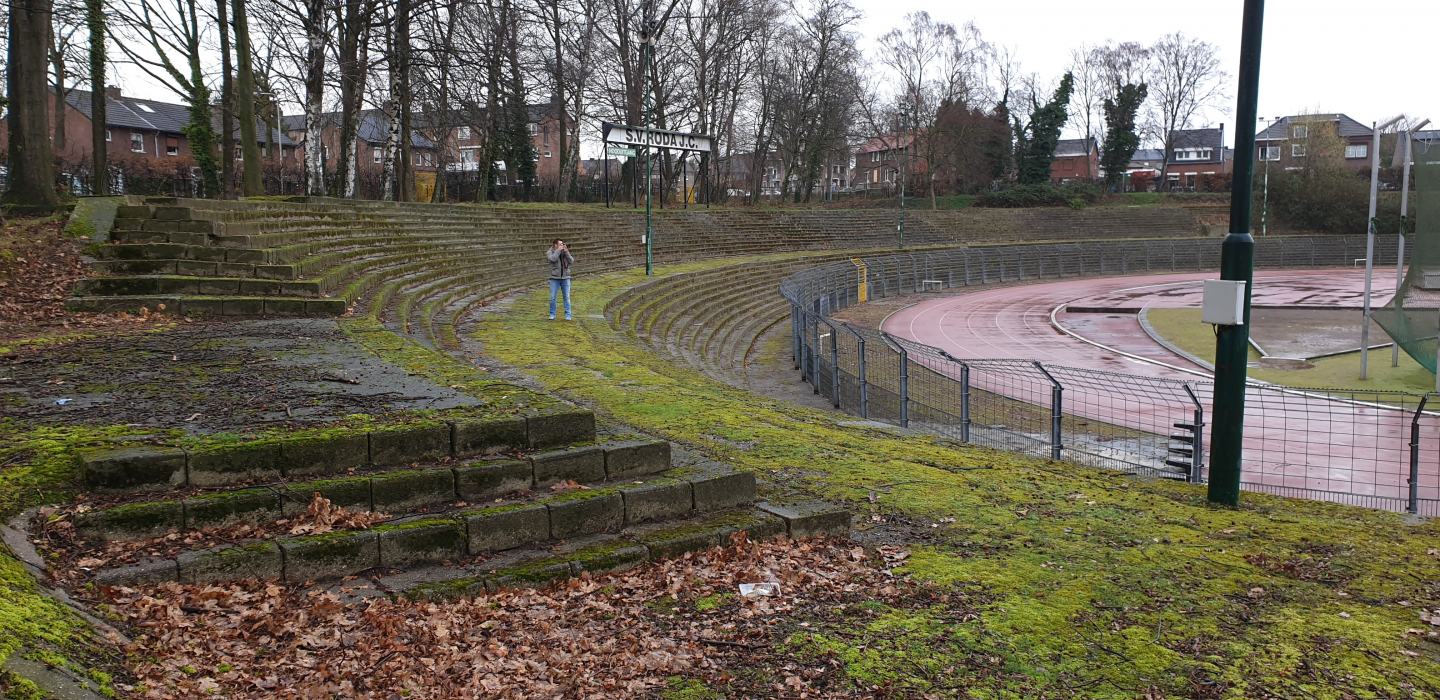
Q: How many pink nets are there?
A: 0